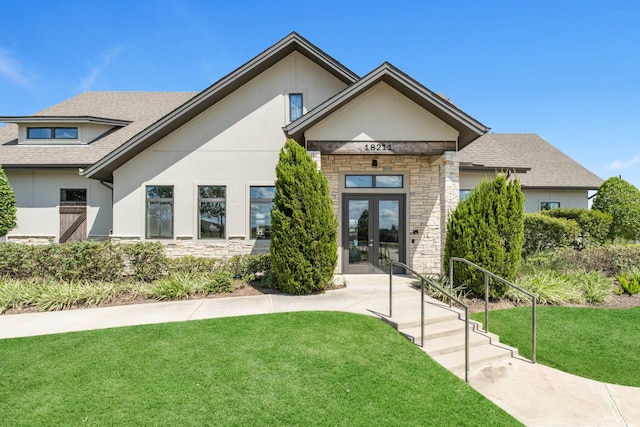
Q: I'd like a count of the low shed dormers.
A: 1